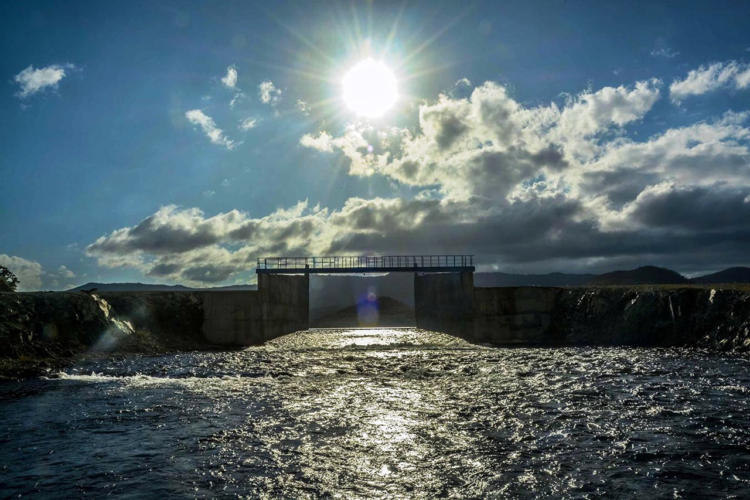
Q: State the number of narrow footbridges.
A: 1